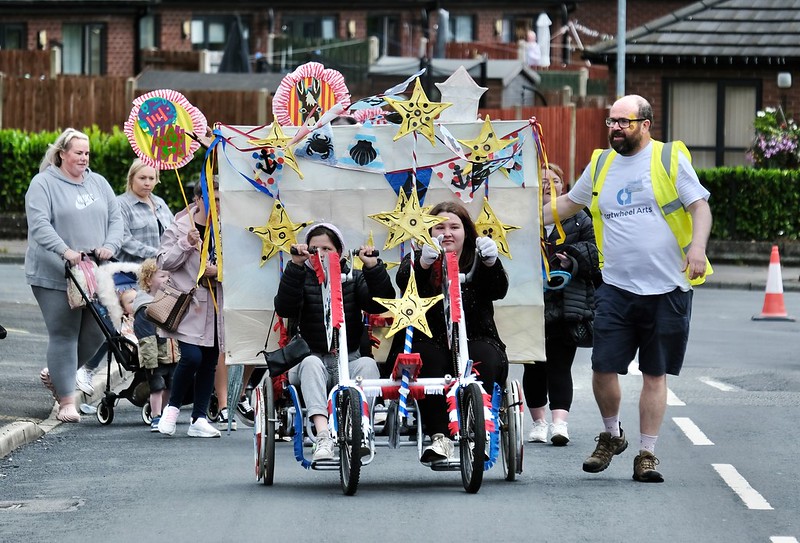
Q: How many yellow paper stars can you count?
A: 9